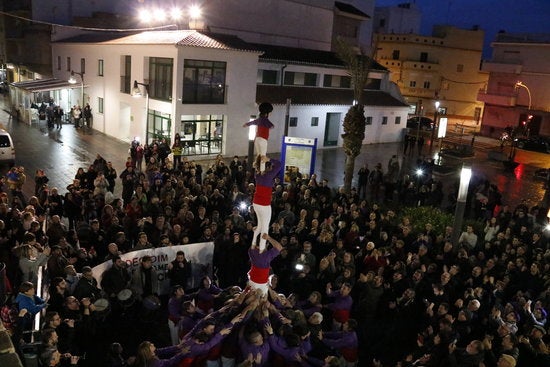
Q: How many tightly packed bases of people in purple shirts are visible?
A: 1